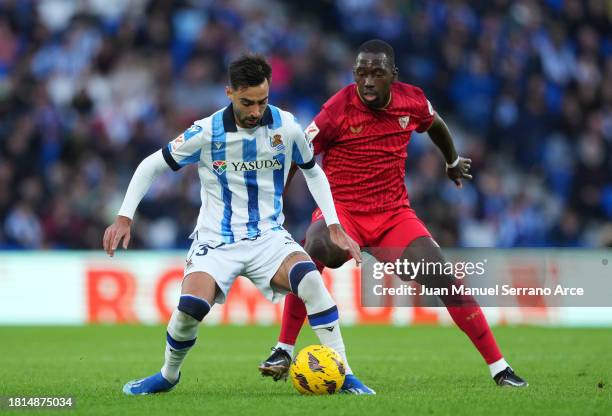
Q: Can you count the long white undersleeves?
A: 2